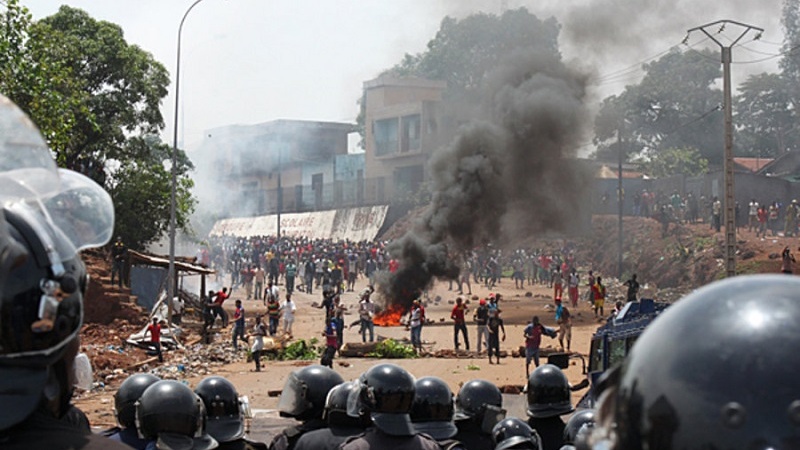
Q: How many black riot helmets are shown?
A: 13